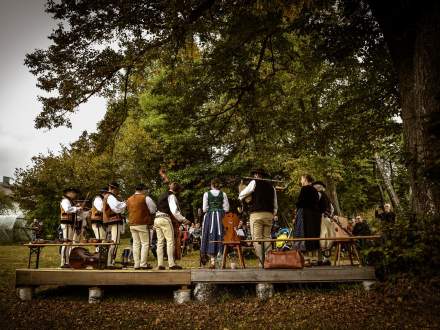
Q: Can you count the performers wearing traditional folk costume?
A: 9